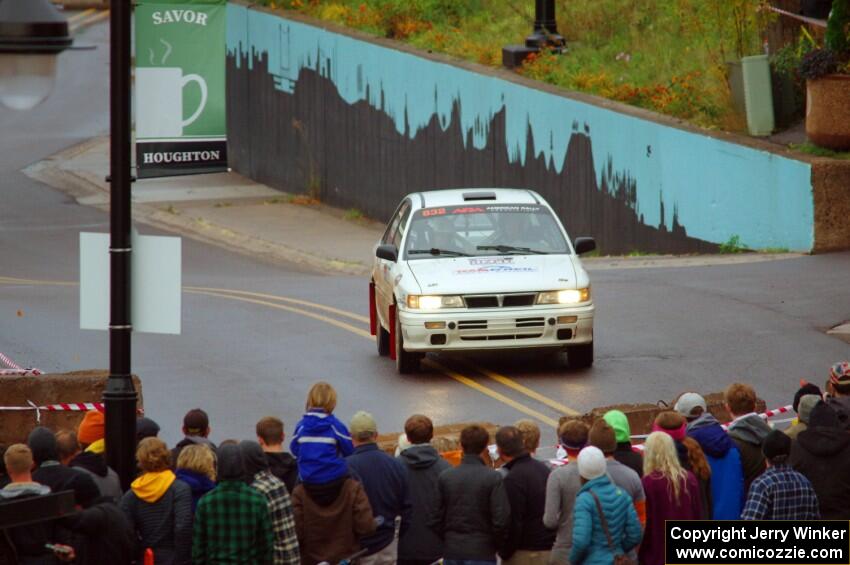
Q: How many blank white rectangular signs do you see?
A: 1